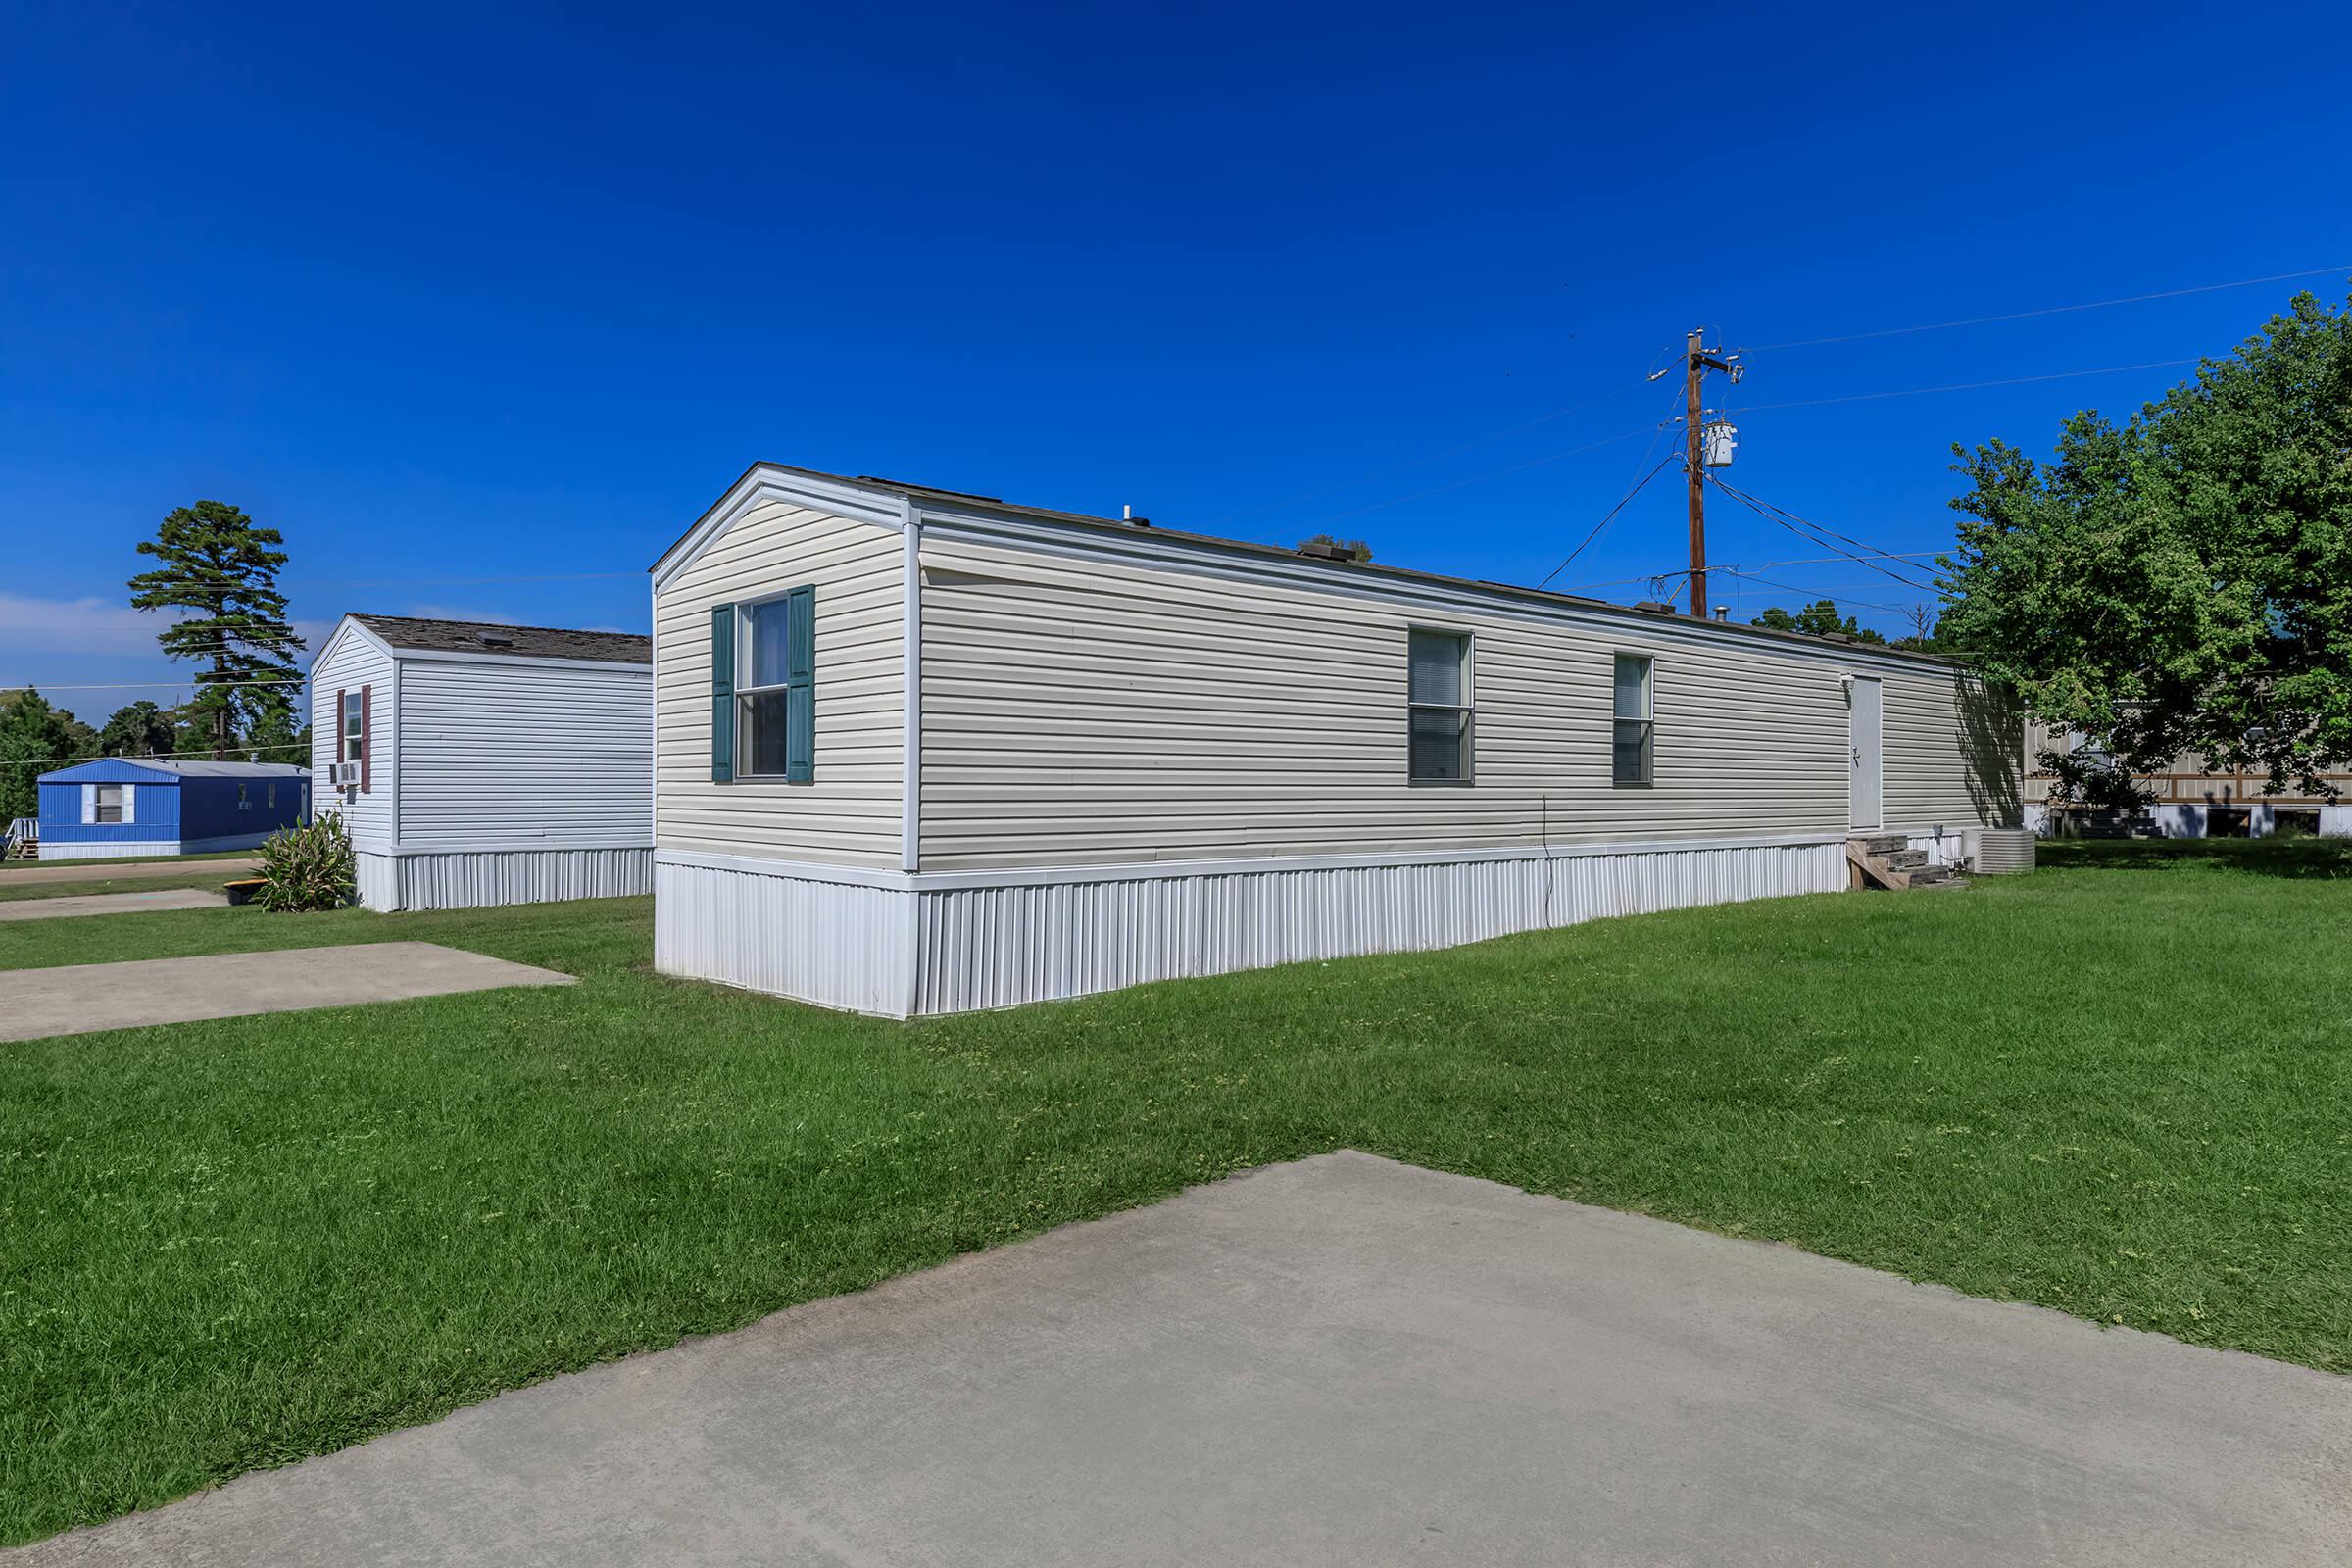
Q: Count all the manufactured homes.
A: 4